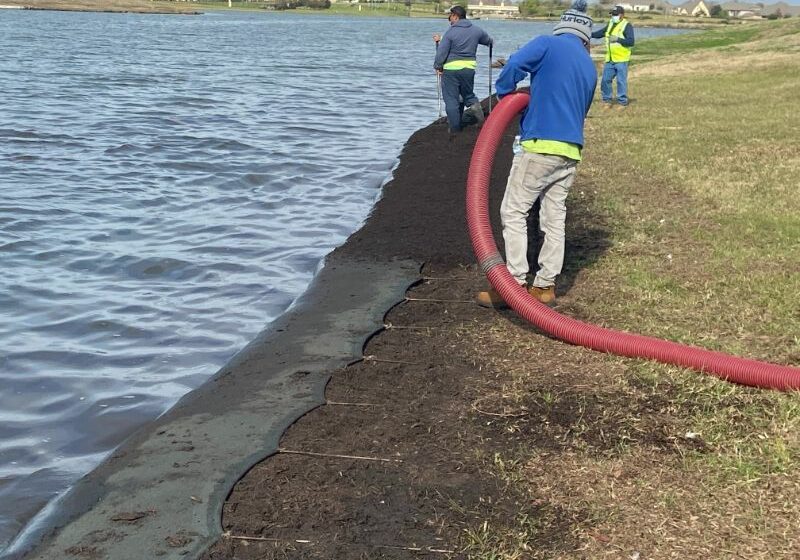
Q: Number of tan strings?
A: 7